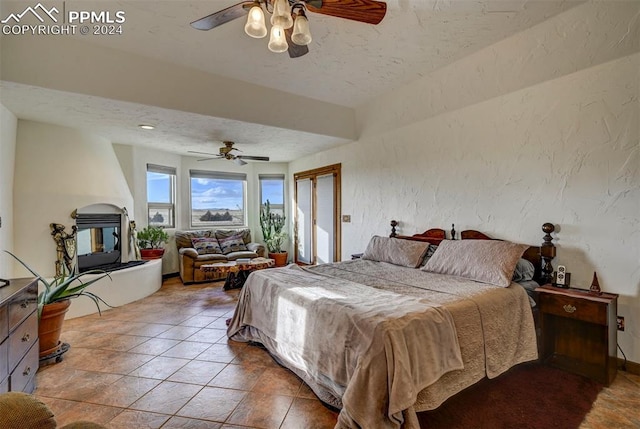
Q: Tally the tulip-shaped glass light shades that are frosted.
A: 4